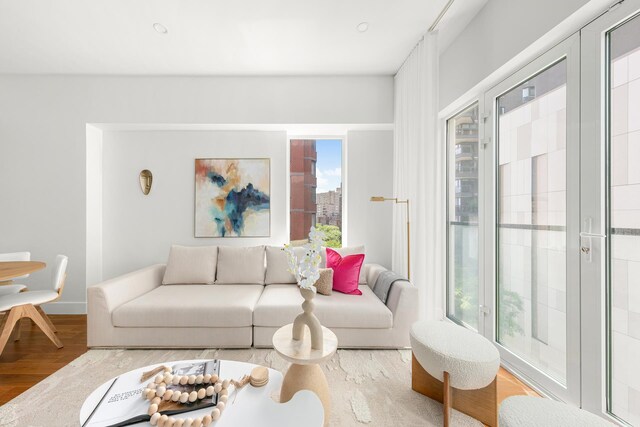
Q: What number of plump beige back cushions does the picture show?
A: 4